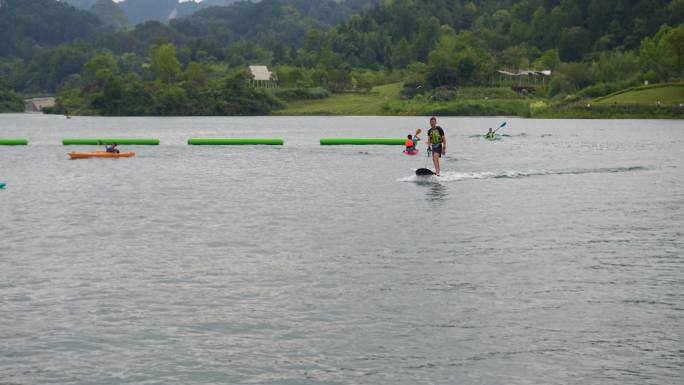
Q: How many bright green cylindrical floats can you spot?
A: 4